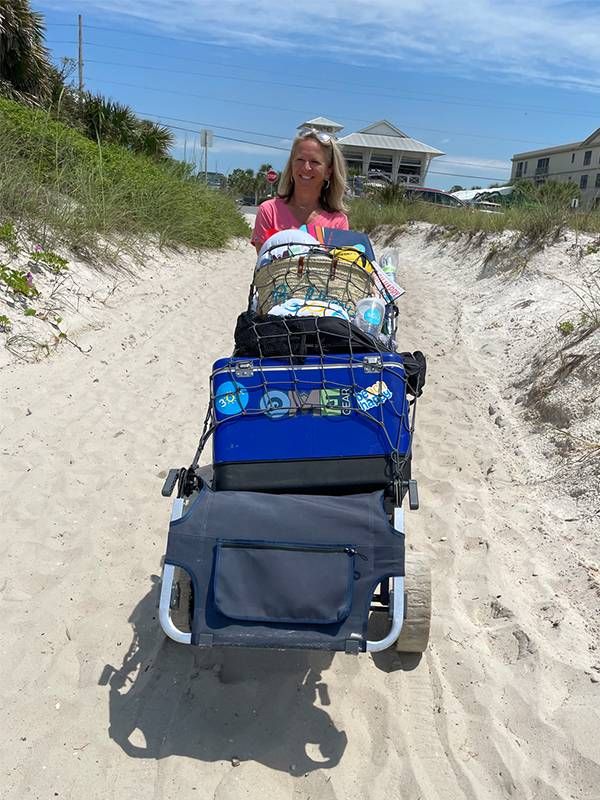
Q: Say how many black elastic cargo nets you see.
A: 1